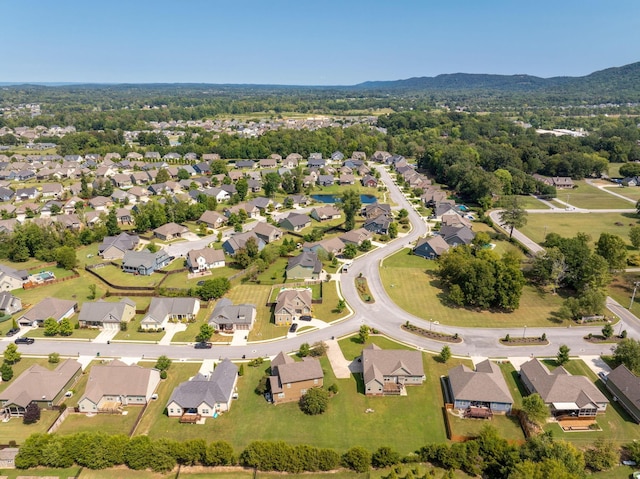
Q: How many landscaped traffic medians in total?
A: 4